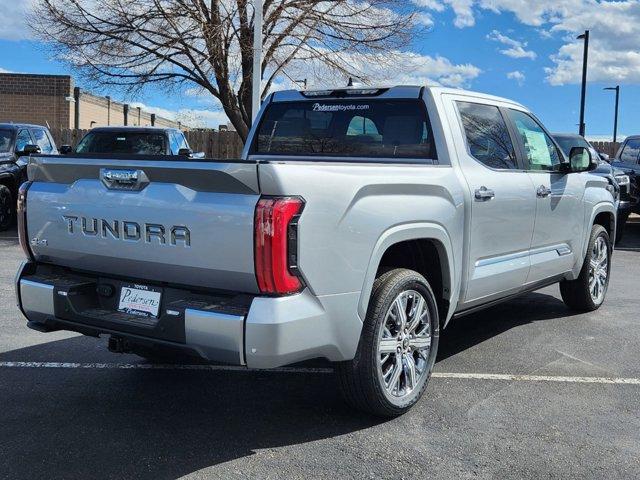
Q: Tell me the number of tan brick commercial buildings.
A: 1